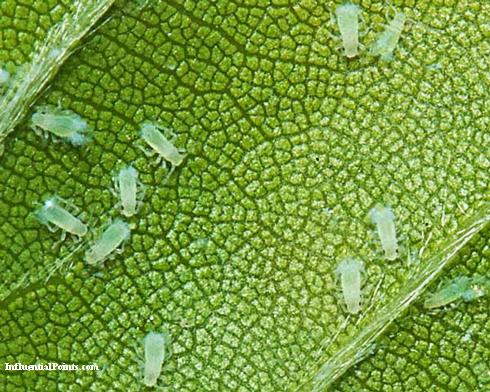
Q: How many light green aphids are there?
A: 11